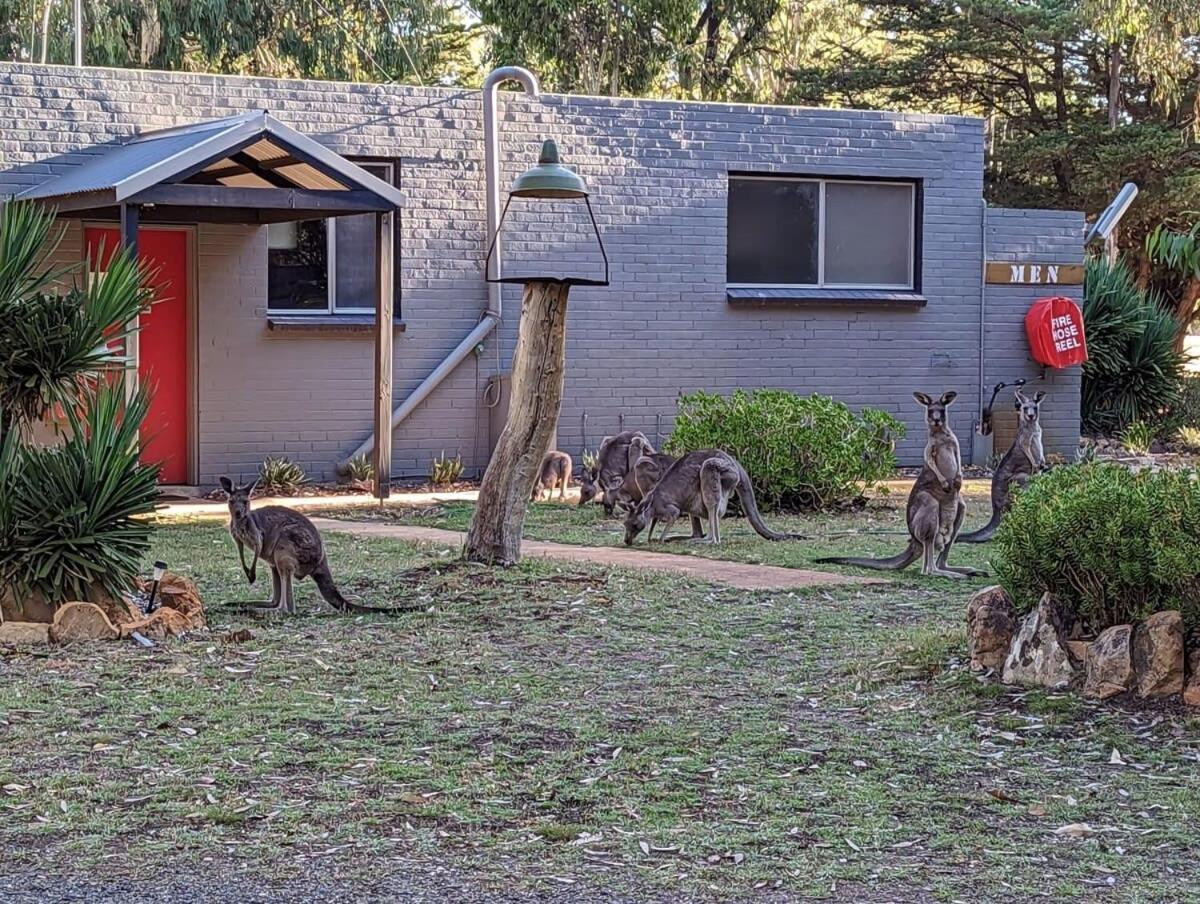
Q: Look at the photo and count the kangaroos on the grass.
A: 7